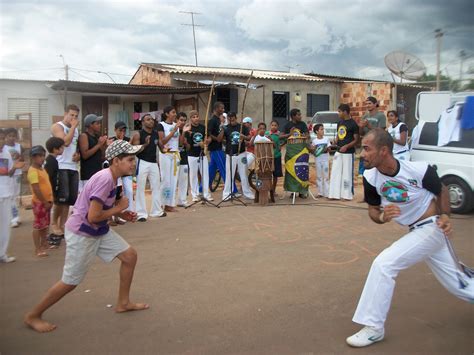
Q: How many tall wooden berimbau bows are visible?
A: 2